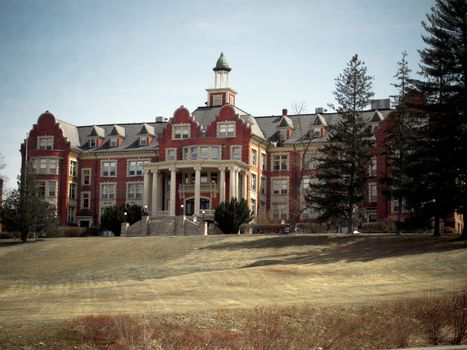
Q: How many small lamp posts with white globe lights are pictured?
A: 4